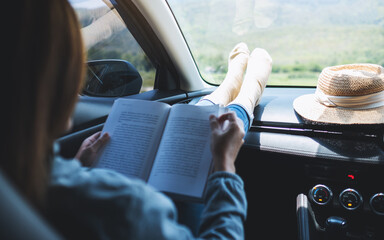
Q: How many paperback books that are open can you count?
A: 1